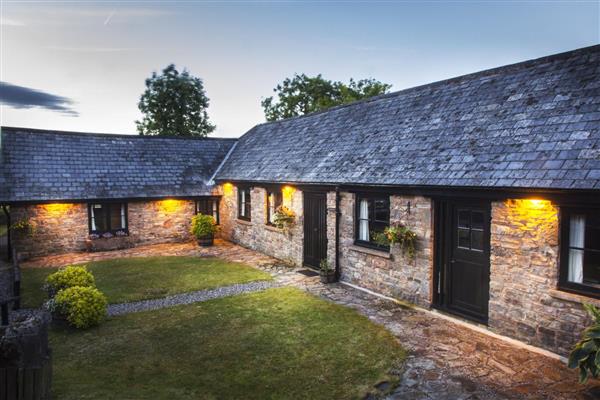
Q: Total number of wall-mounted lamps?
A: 5